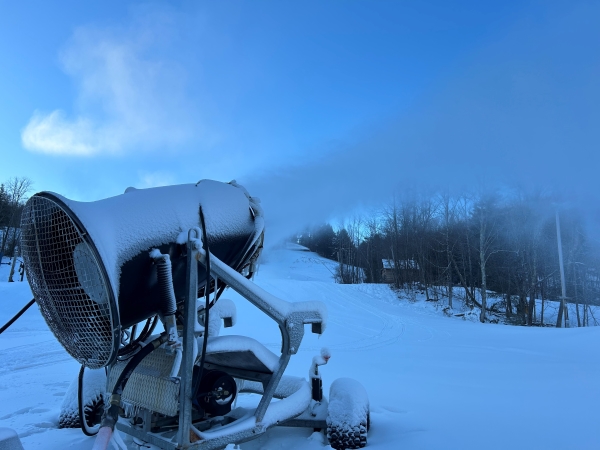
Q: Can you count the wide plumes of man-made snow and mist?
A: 1